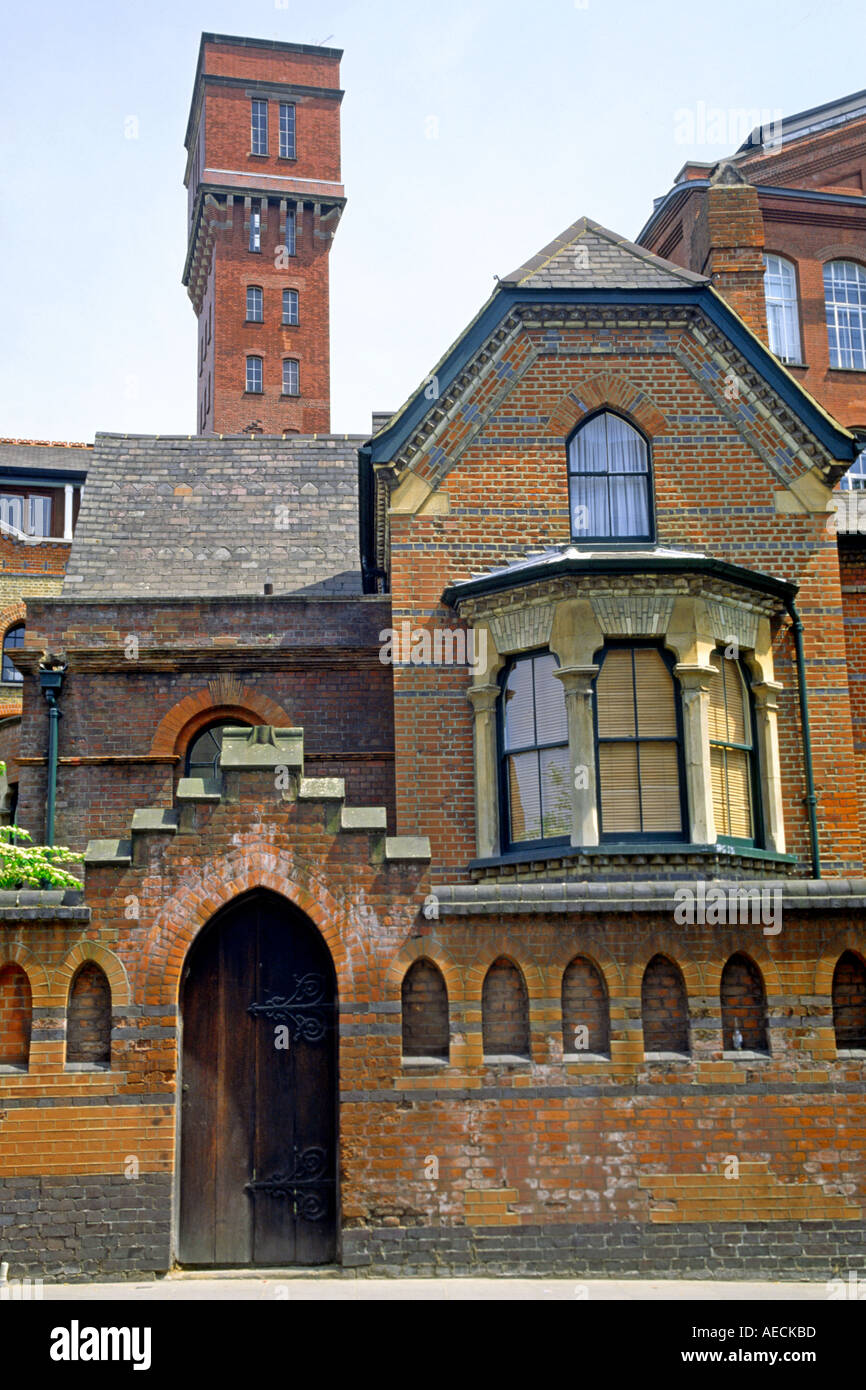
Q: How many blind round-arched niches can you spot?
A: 8